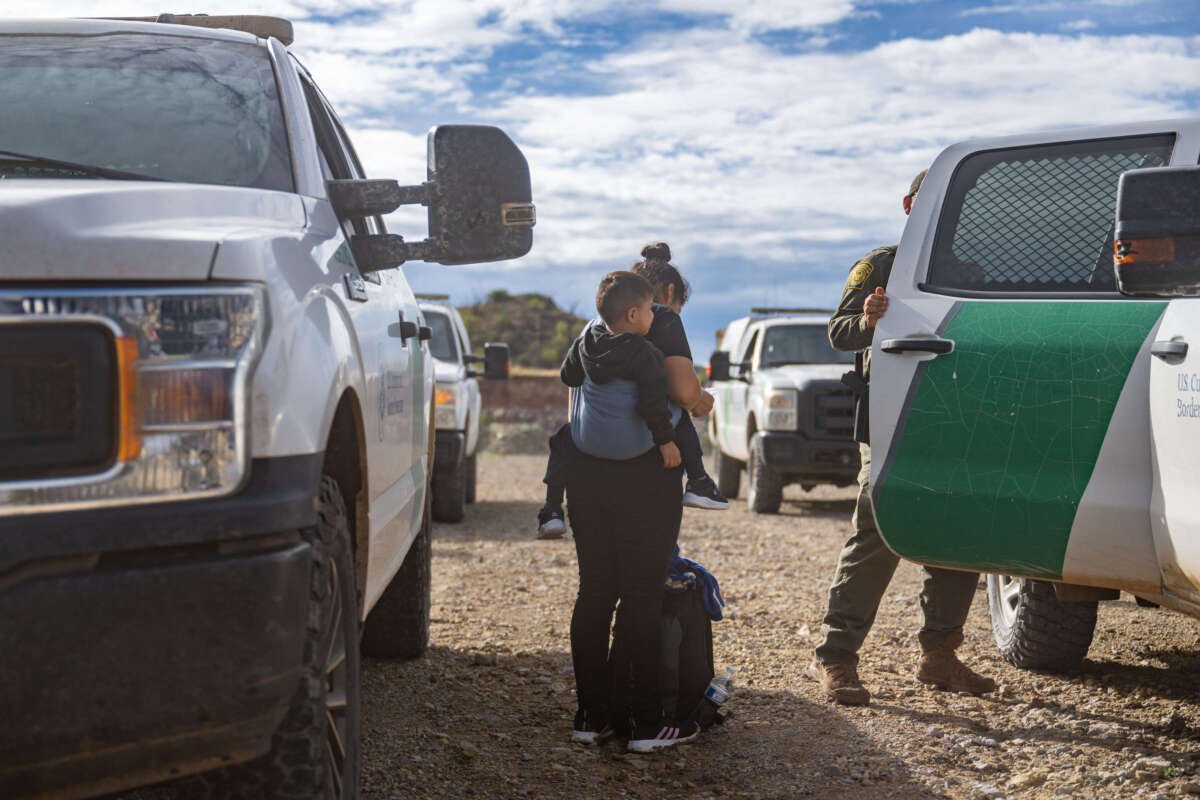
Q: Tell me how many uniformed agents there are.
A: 1